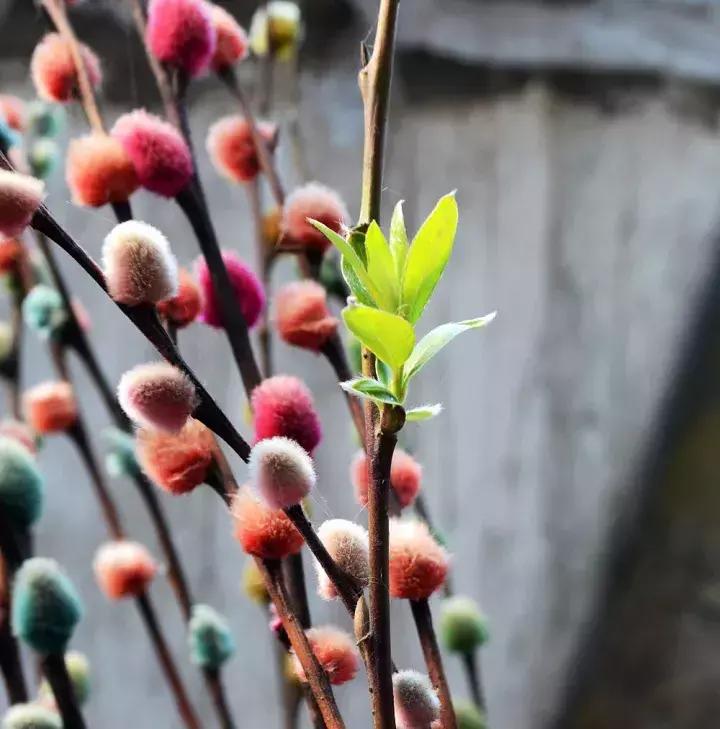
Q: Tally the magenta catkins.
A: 4